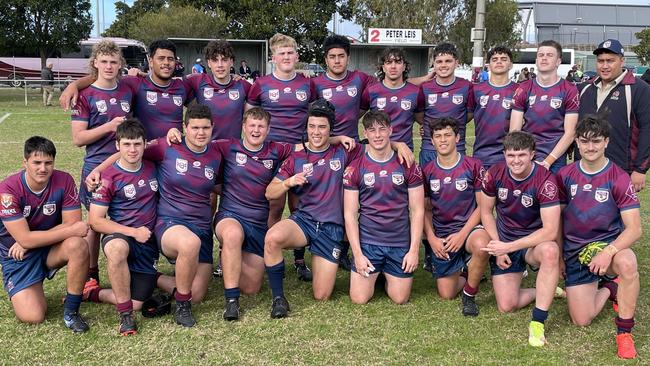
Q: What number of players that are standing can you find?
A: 9